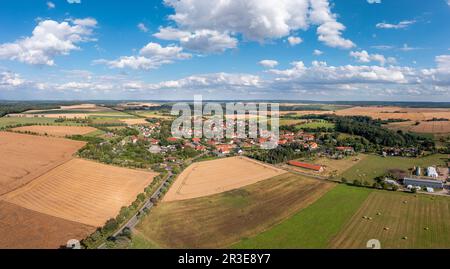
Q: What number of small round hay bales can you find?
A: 7